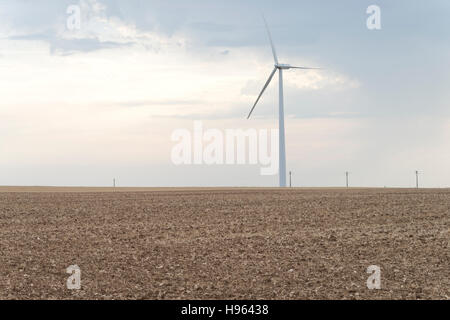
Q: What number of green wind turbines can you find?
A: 0